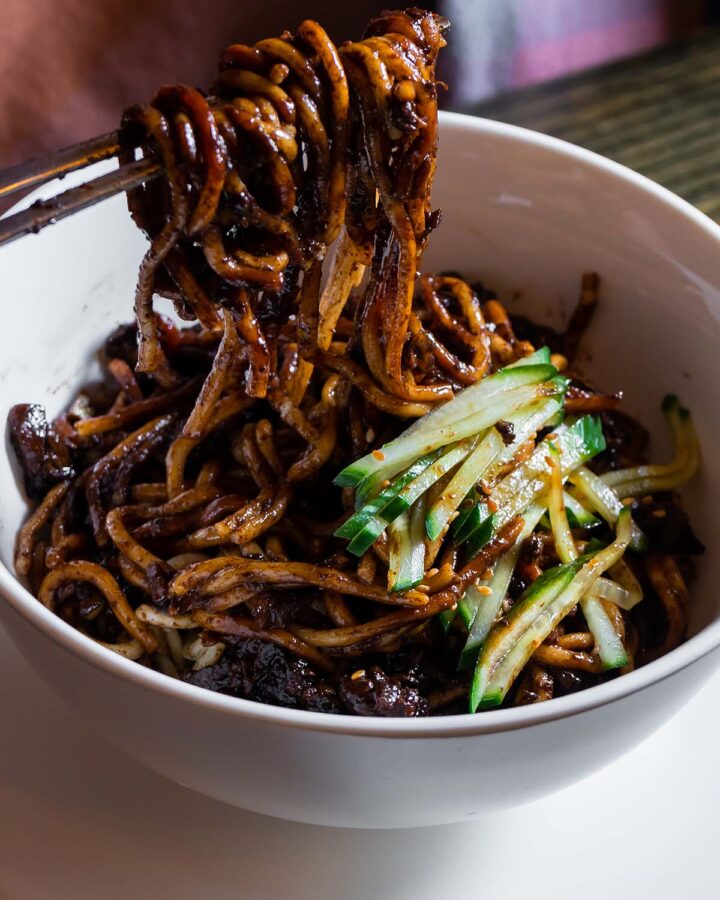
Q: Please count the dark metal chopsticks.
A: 2